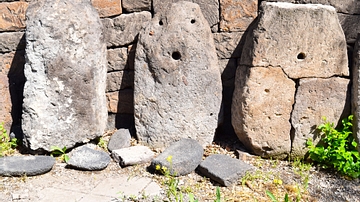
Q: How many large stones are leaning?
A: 3